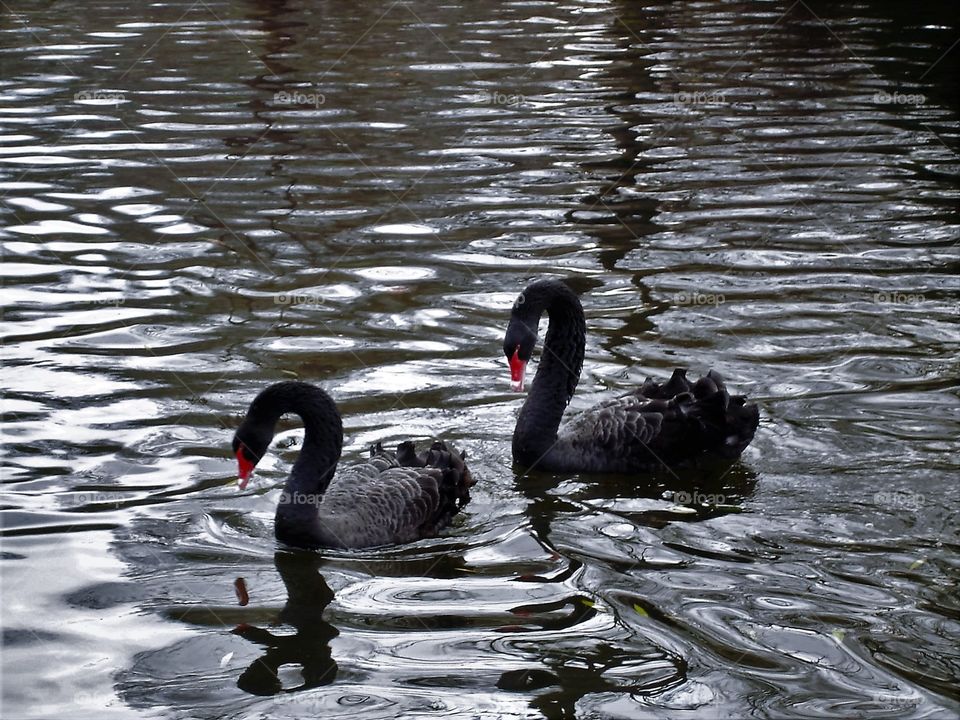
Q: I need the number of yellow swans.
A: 0